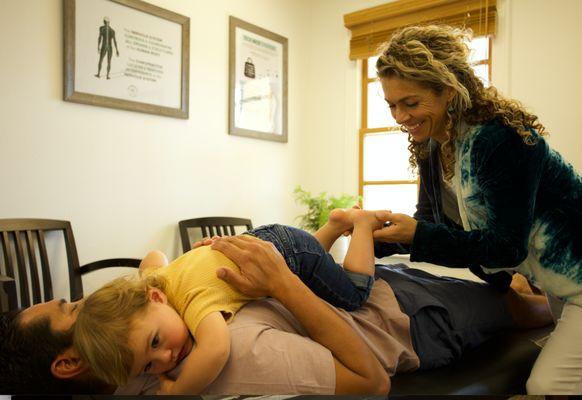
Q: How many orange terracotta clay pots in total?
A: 0